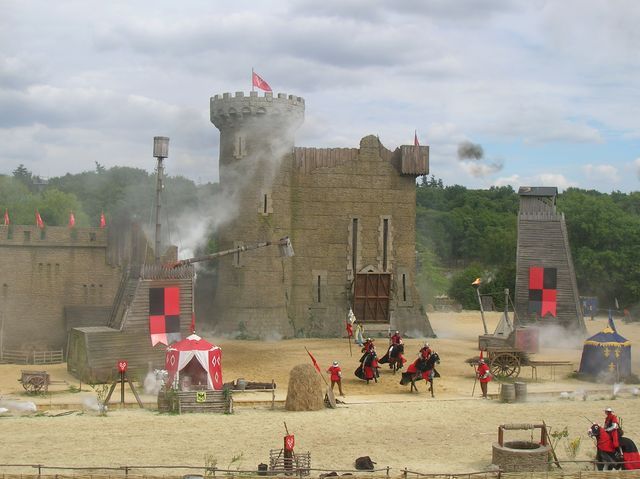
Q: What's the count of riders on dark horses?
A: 4